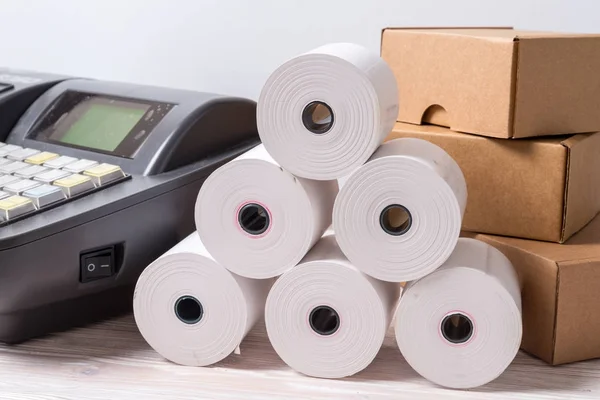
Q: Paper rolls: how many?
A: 6